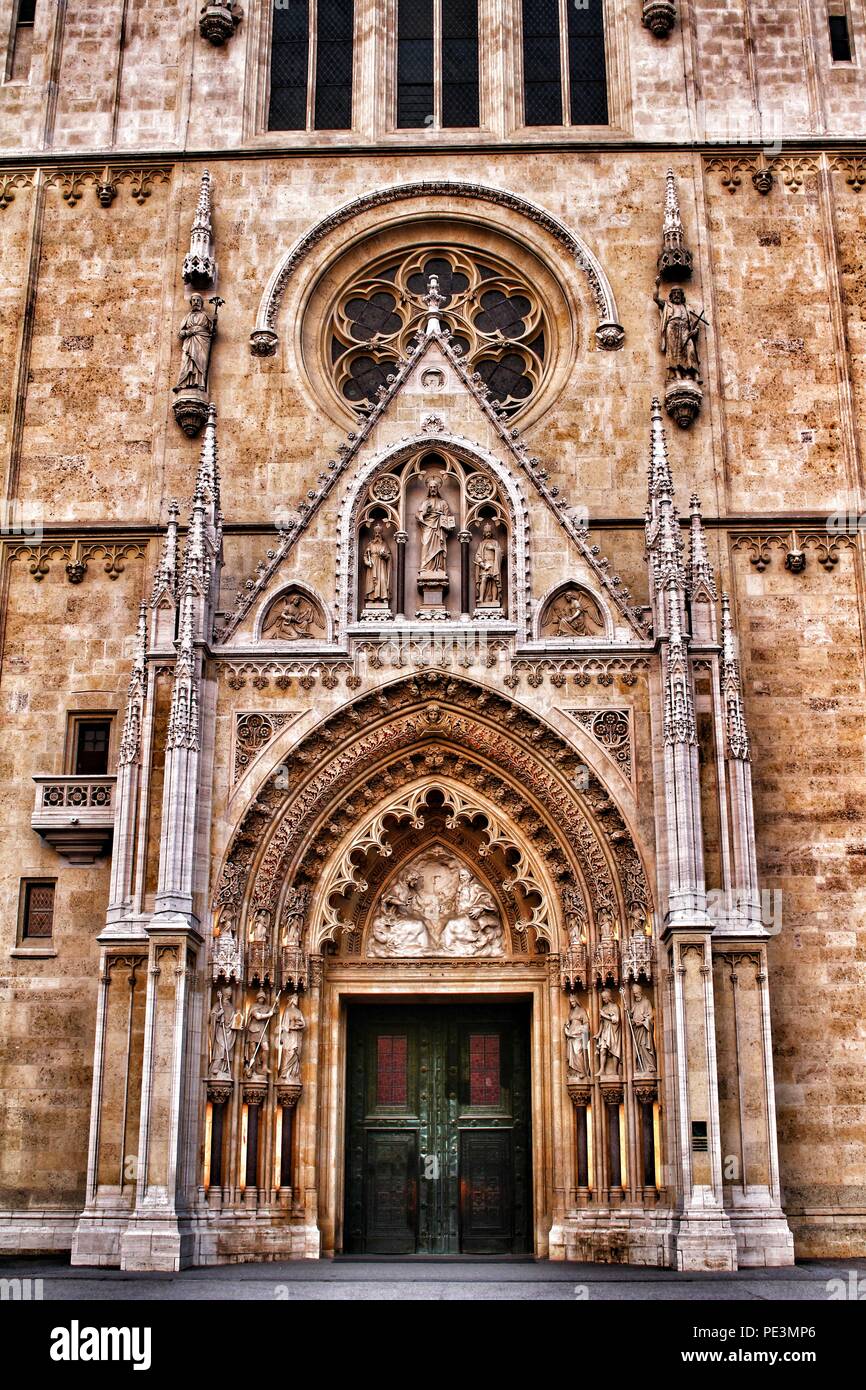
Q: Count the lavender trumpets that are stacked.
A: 0